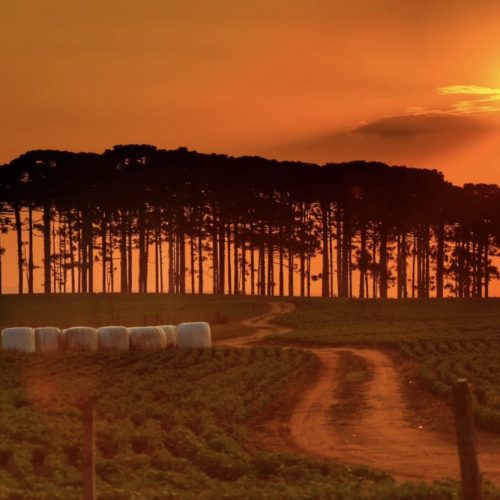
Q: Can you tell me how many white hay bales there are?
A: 7